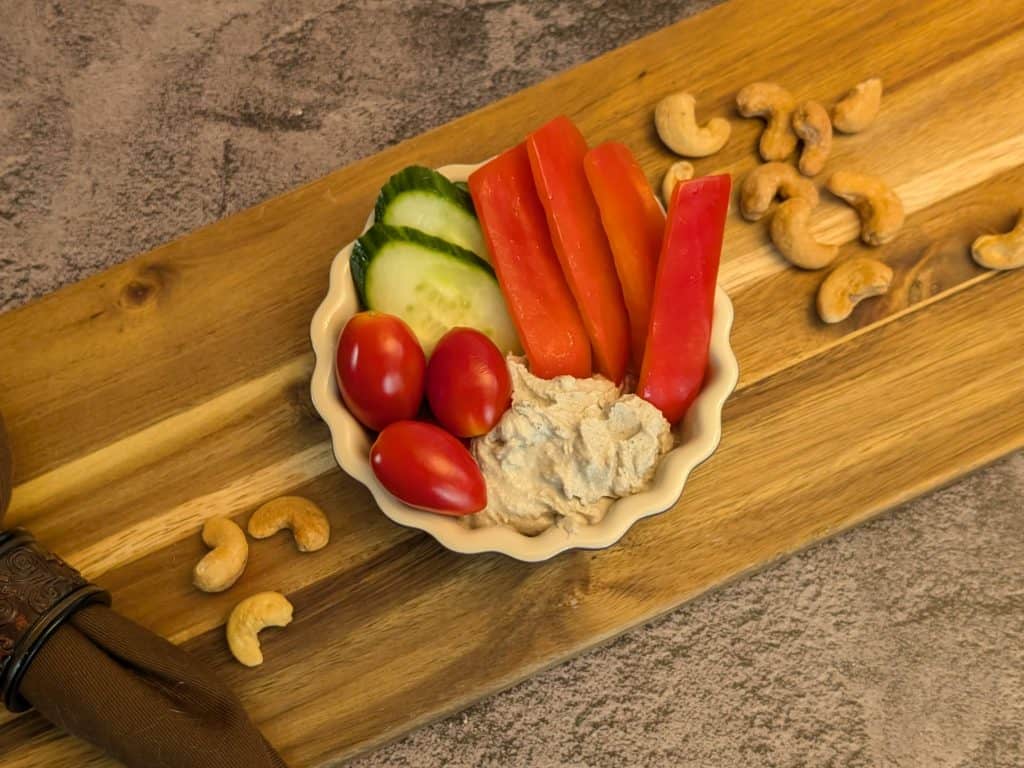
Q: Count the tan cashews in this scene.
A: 13